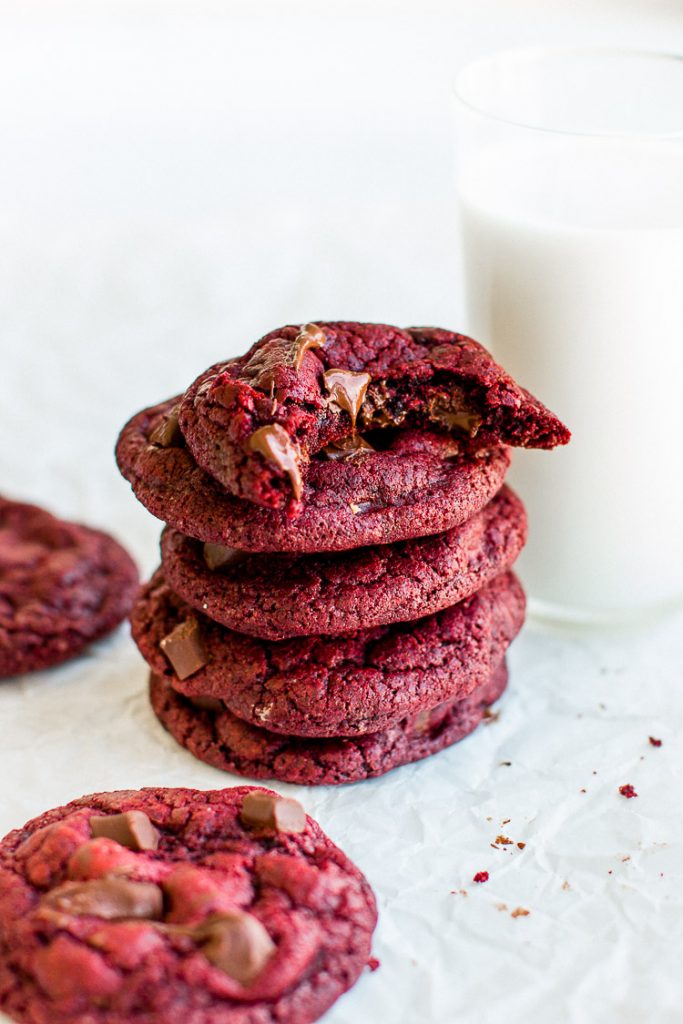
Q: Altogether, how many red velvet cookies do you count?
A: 7